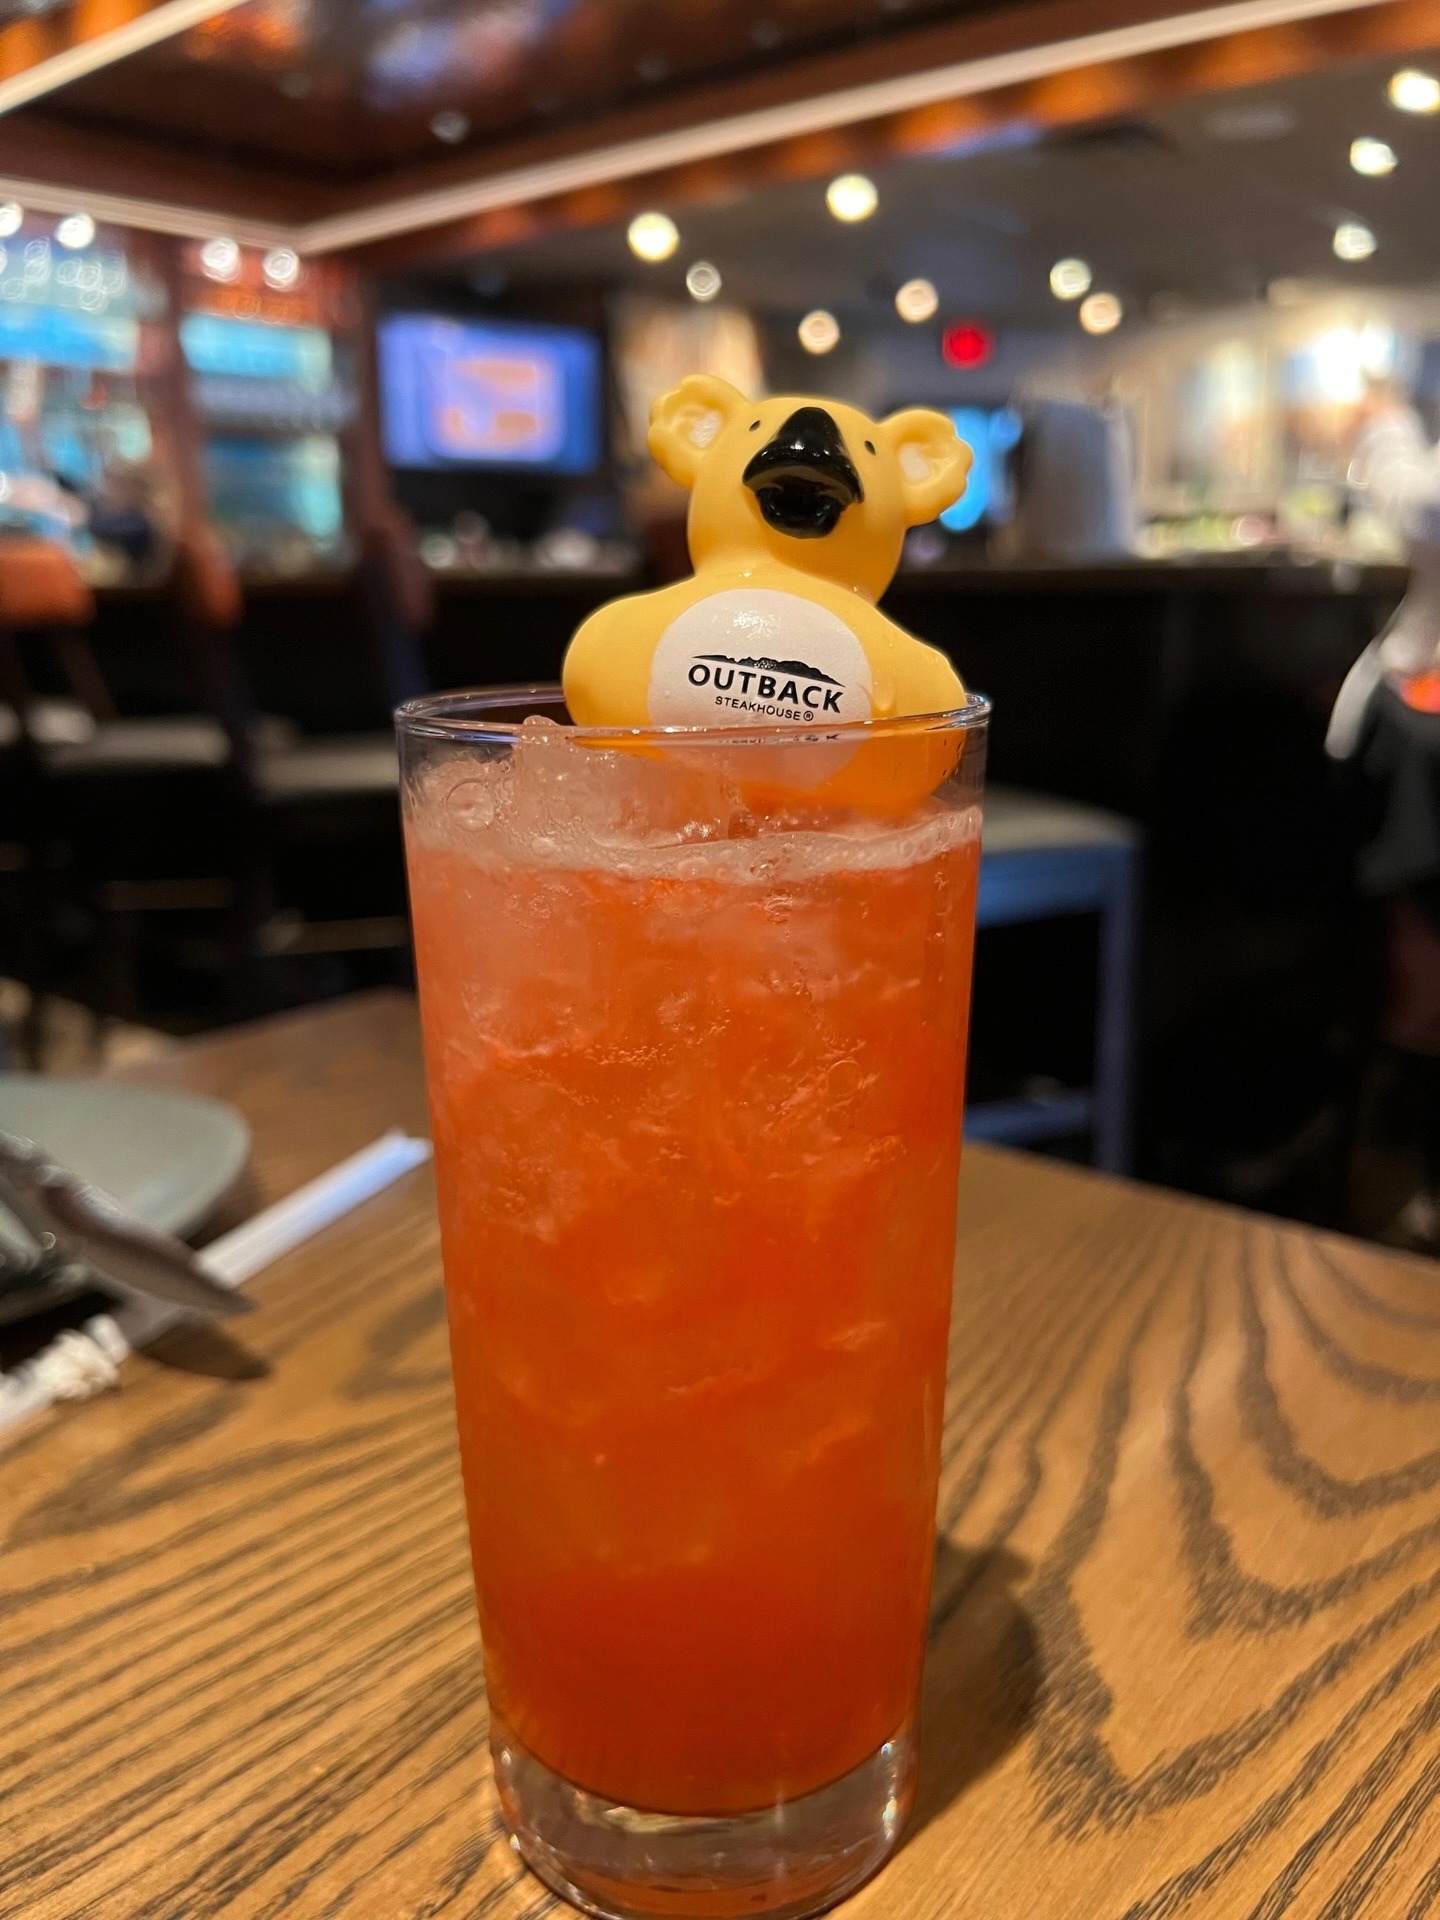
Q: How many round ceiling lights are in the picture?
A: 14